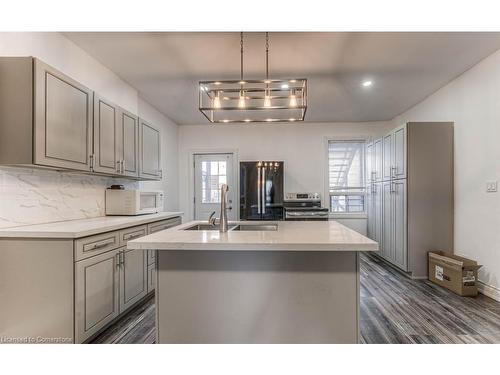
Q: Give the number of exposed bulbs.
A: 4